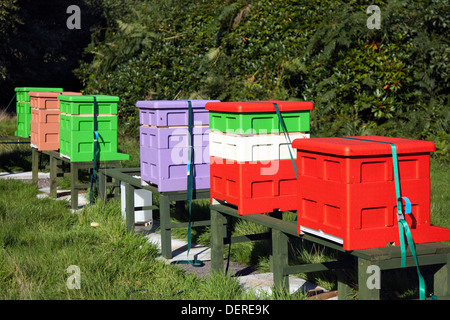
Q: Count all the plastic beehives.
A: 6